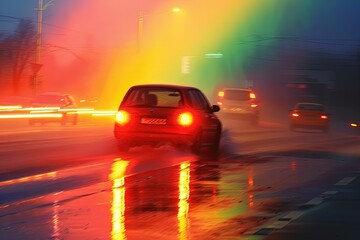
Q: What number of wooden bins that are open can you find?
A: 0